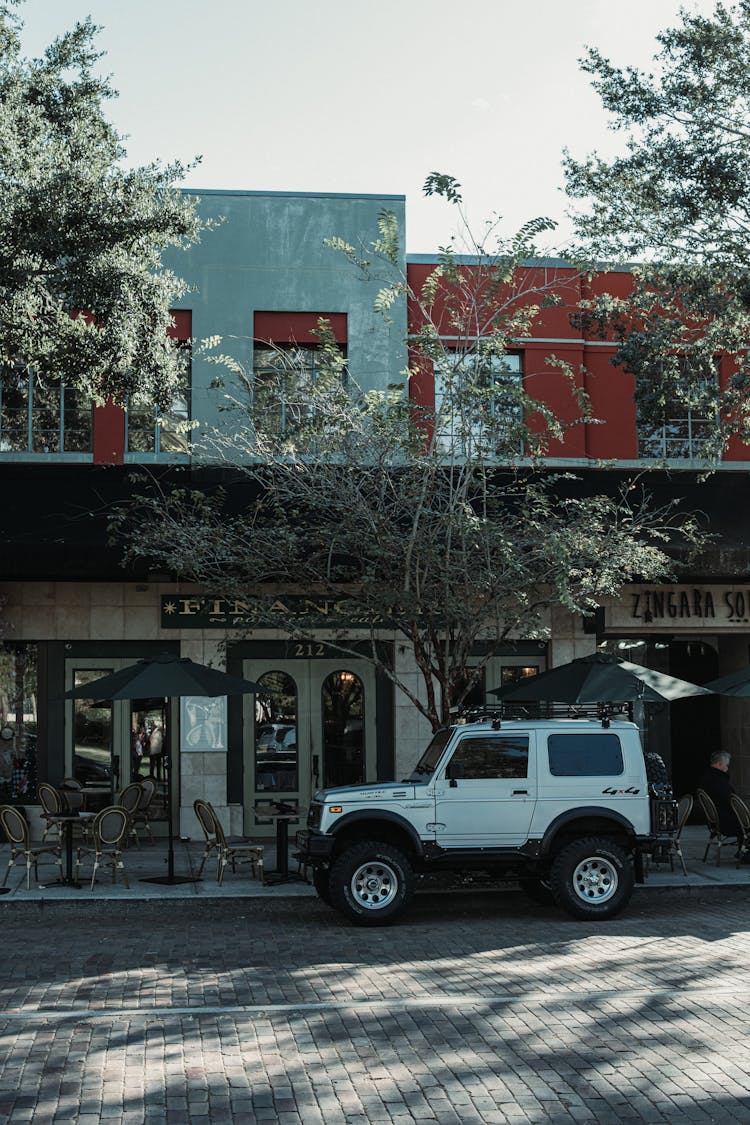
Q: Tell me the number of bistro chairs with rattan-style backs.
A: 11